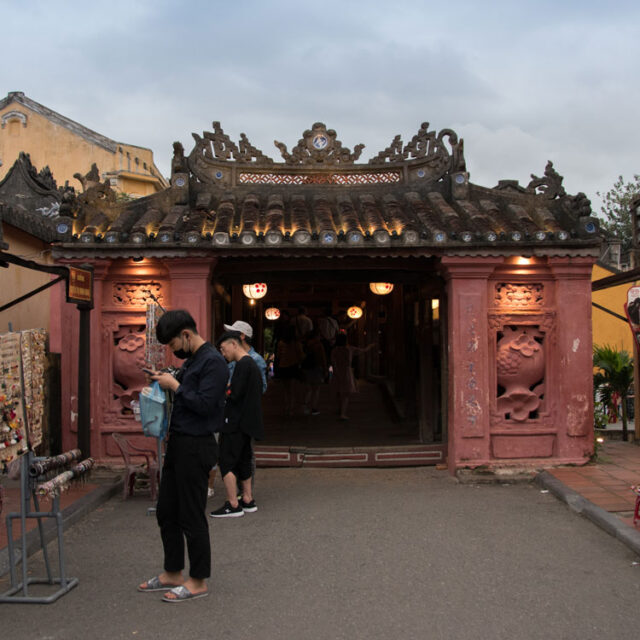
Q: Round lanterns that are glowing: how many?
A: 4